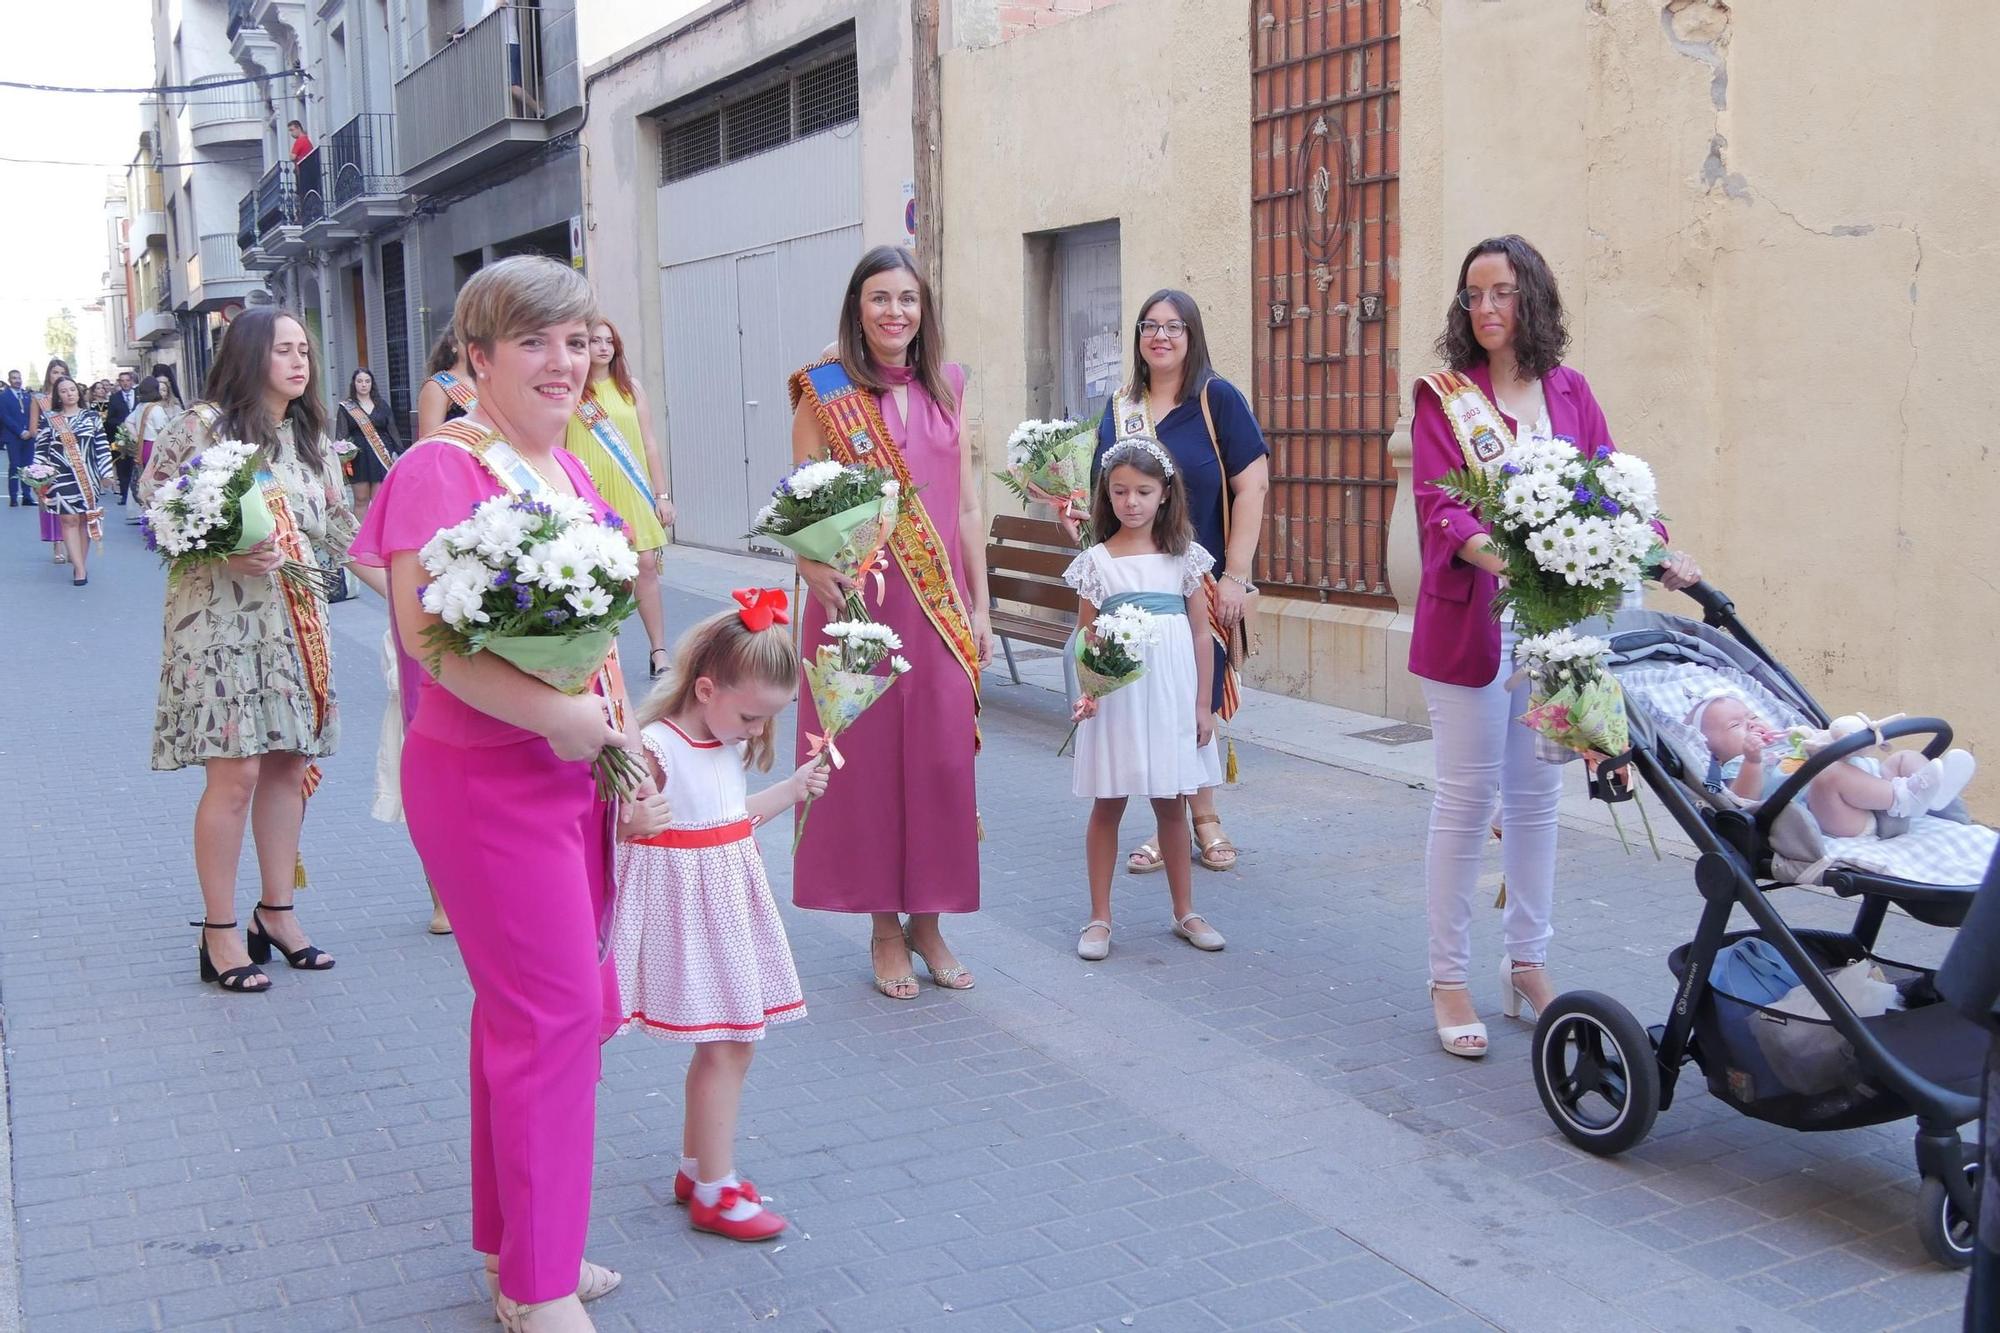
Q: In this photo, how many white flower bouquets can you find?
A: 8